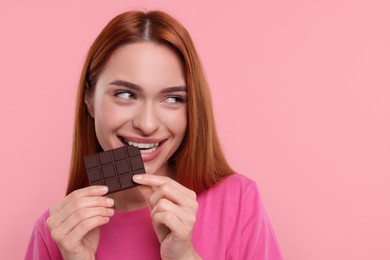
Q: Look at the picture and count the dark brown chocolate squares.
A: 12